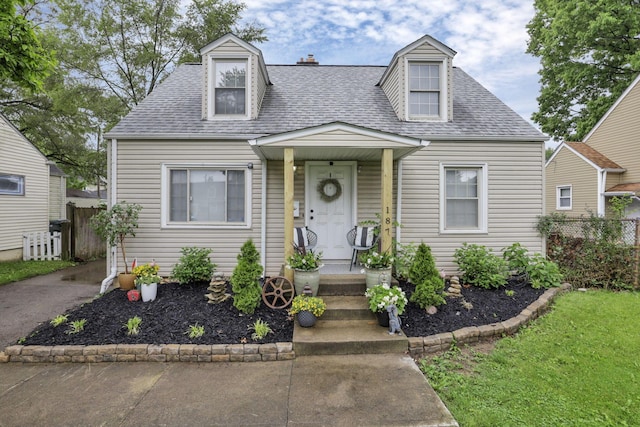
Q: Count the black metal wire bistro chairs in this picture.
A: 2